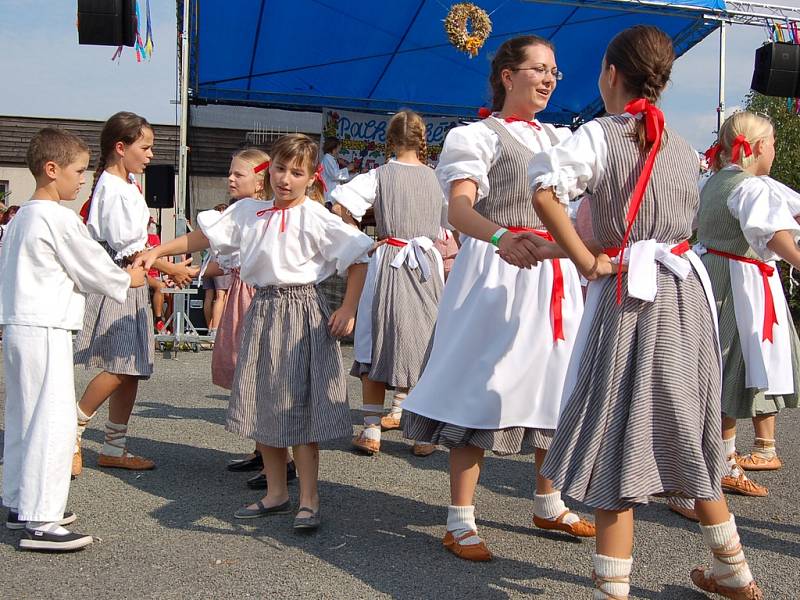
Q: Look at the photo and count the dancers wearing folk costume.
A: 8